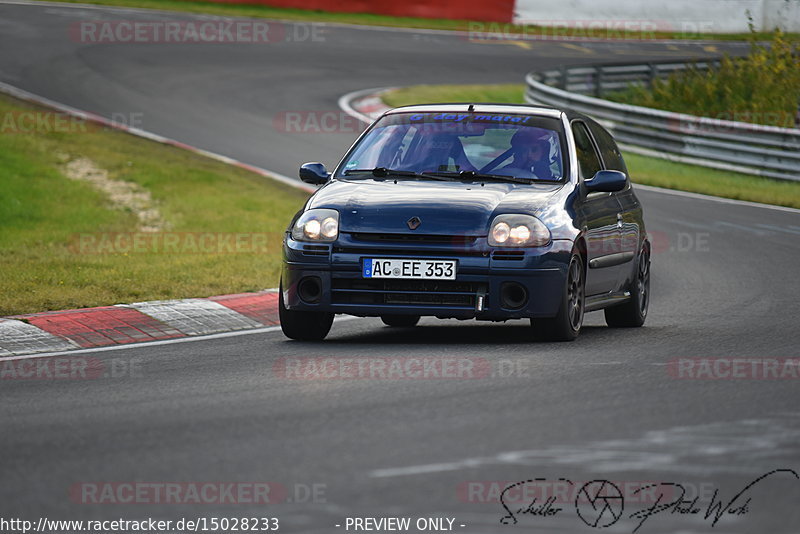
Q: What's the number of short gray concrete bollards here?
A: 0